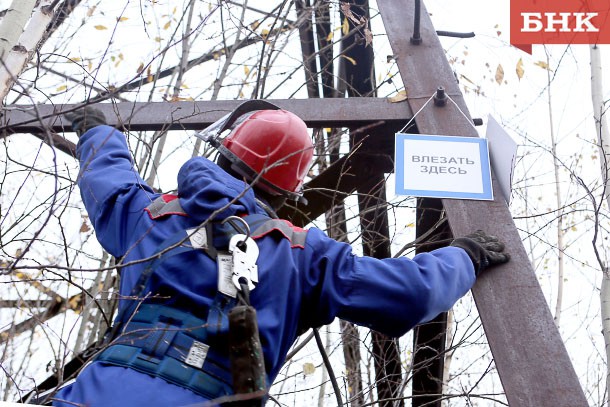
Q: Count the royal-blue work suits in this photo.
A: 1